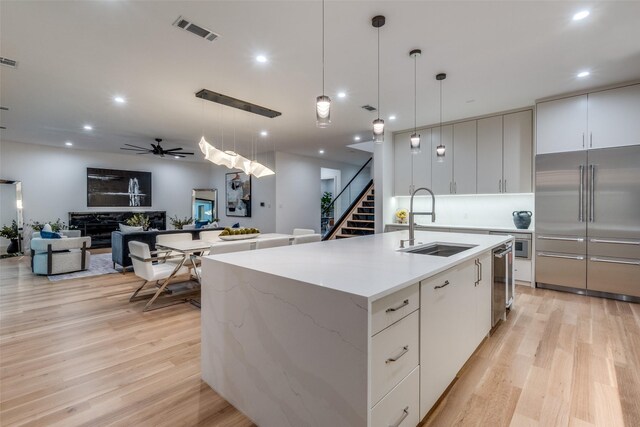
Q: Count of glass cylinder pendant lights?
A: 4